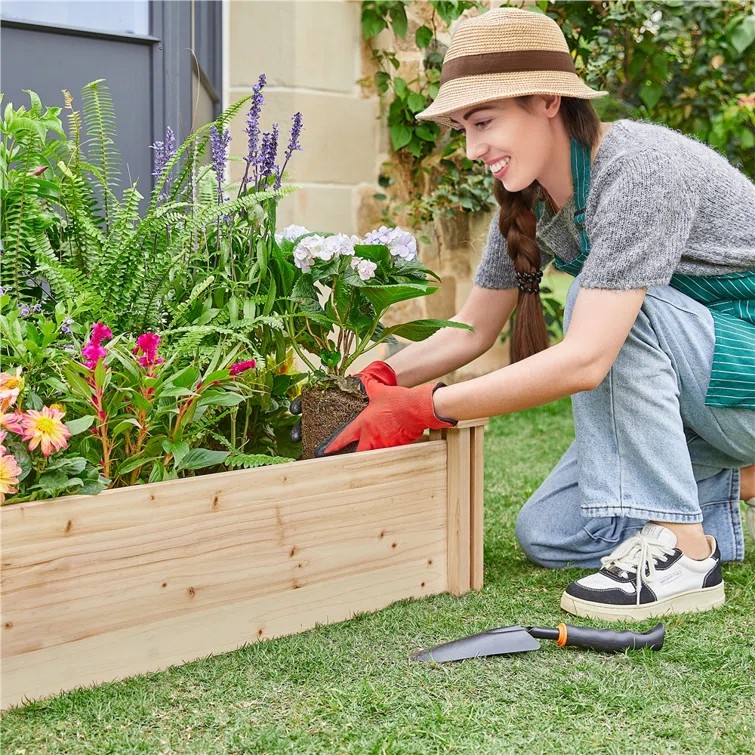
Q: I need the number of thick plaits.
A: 1